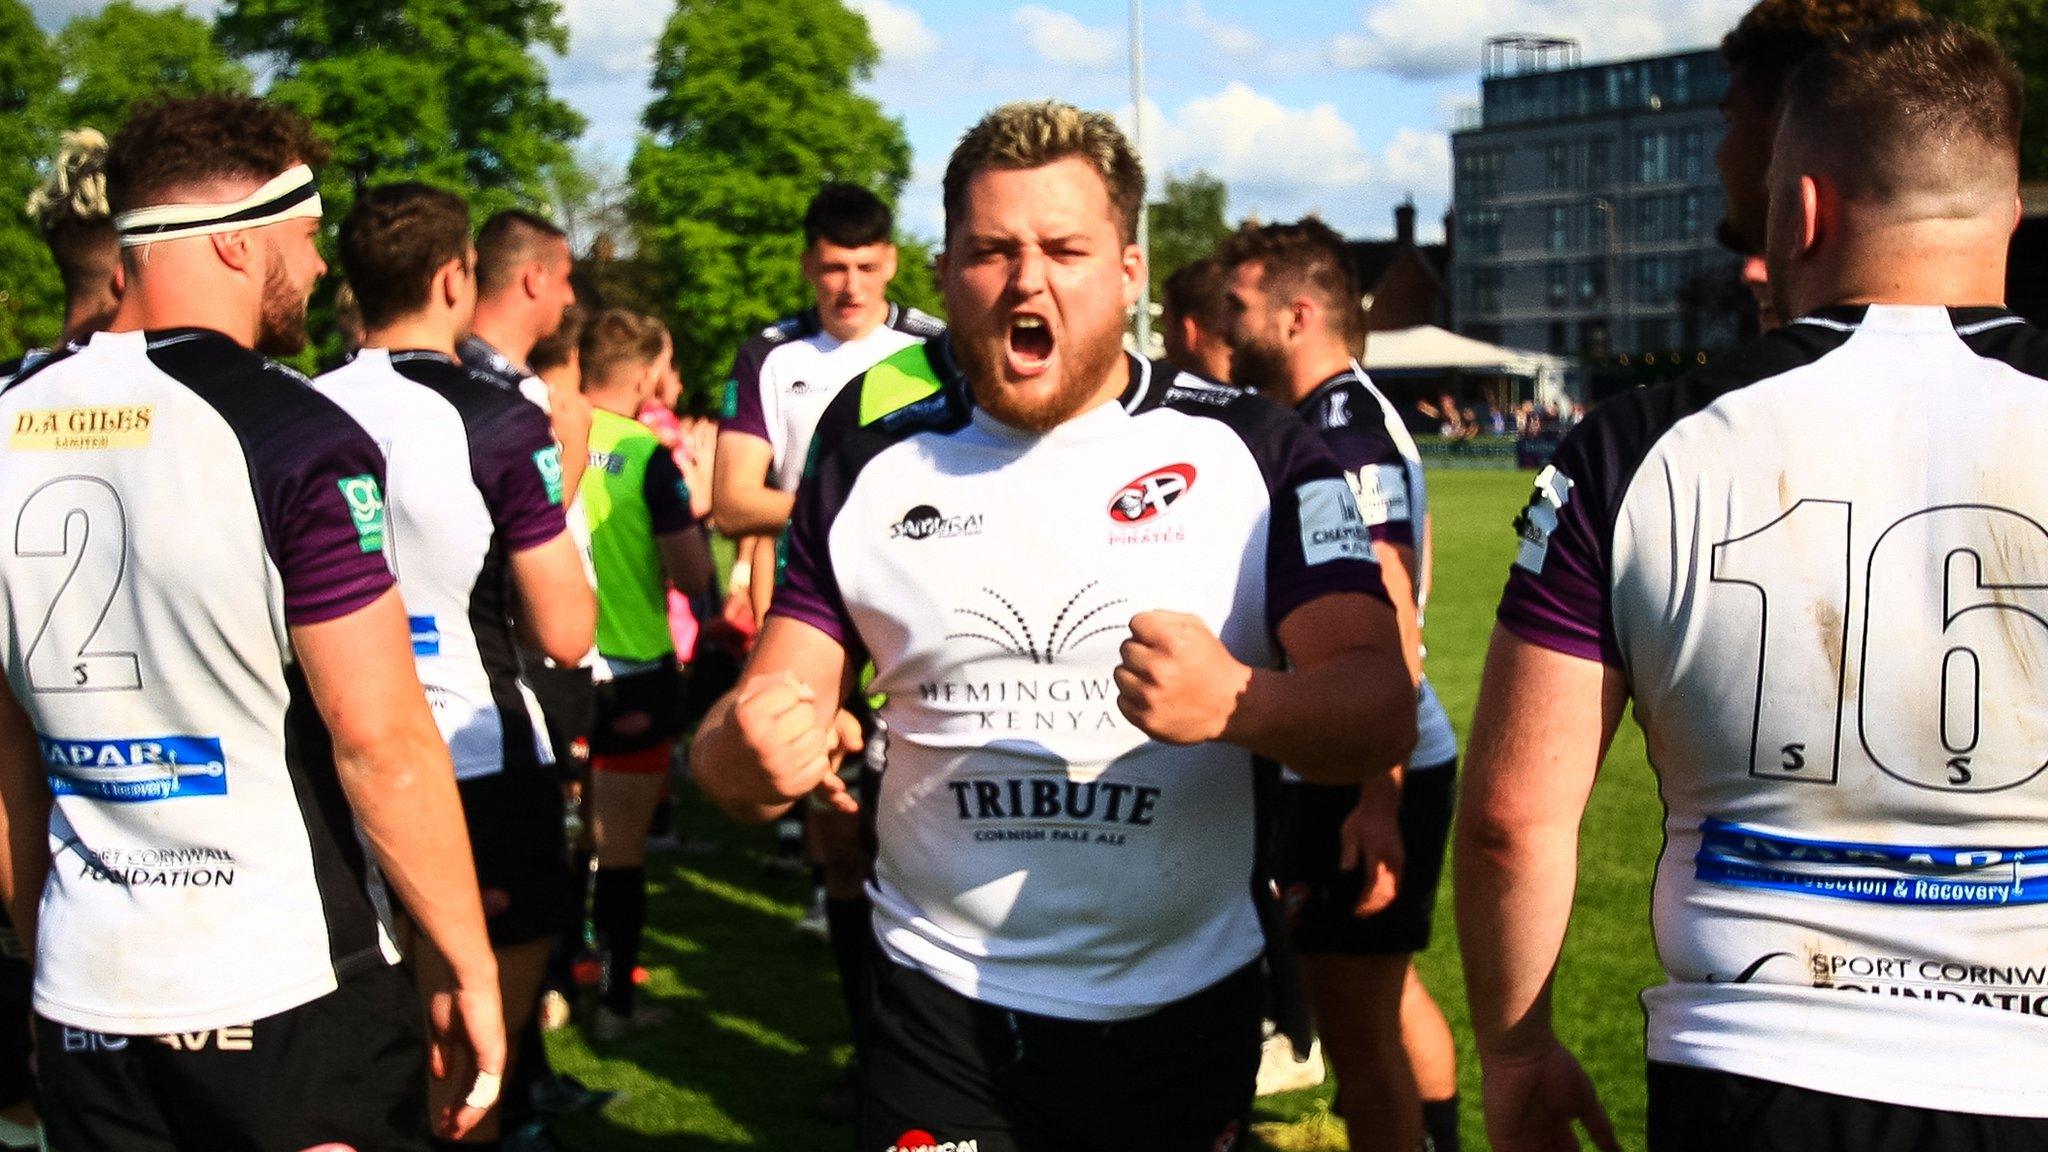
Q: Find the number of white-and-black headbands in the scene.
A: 1